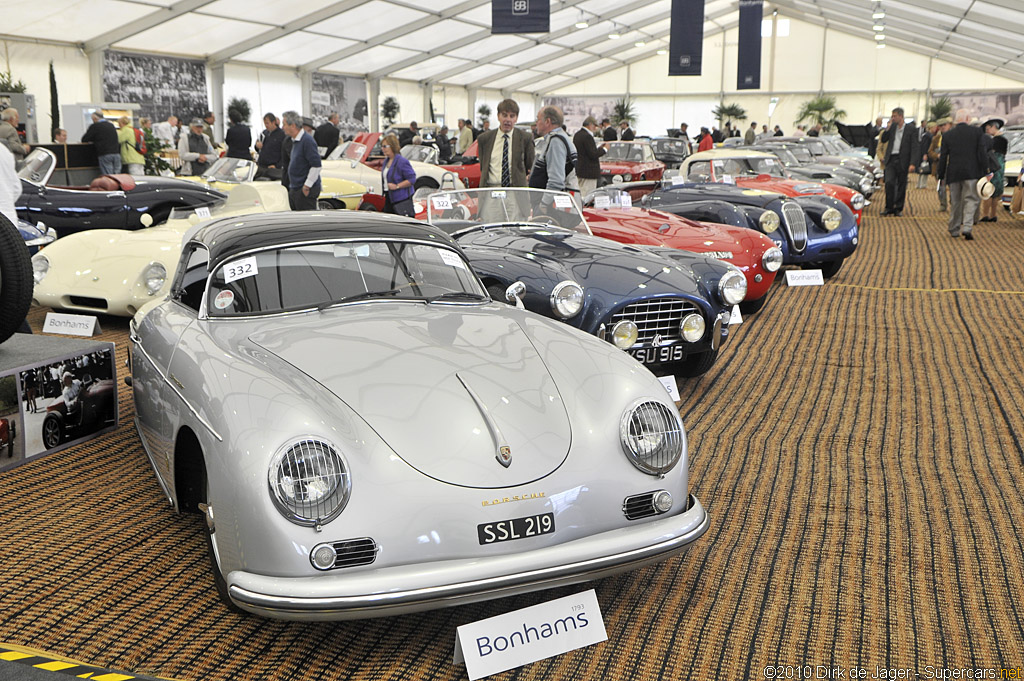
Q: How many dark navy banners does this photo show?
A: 3